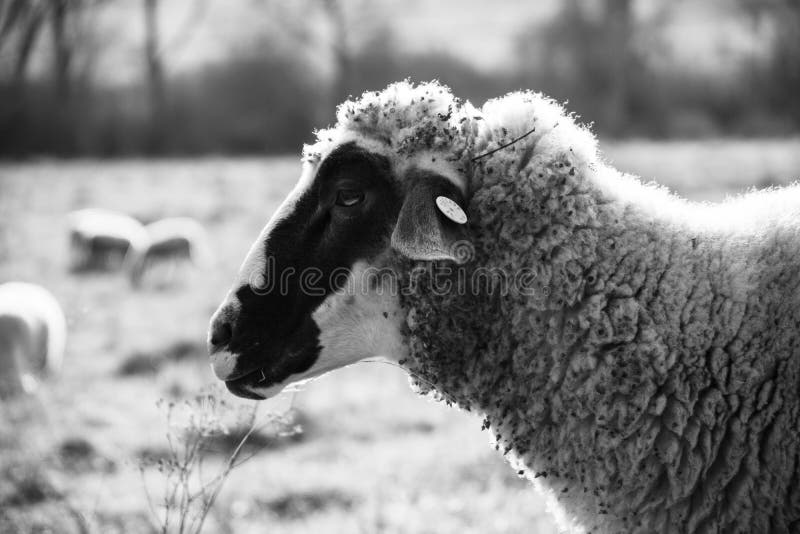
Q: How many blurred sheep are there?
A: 3